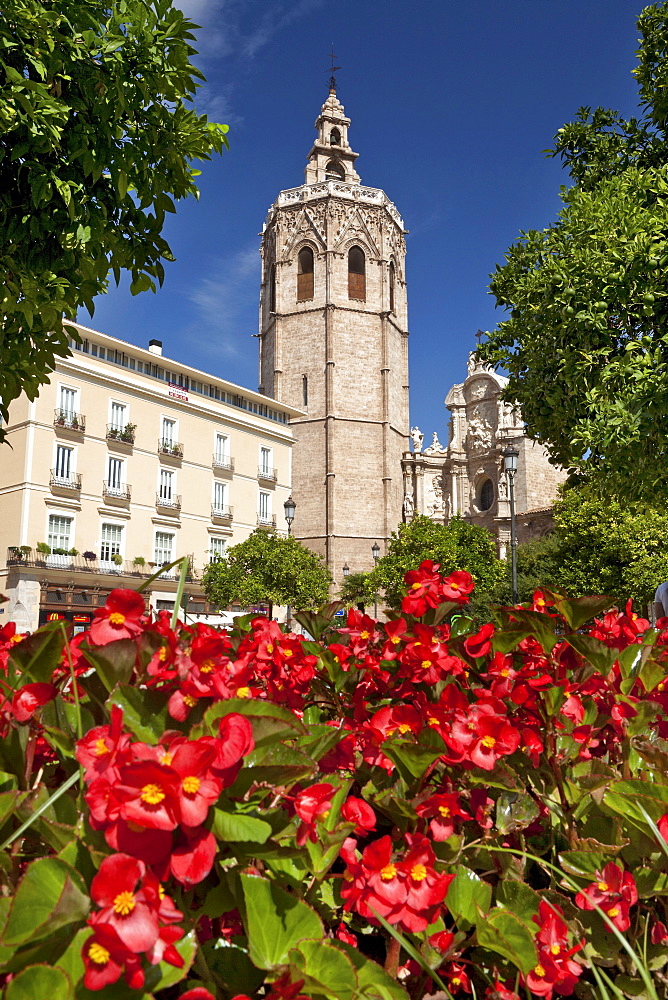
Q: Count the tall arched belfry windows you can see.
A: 4